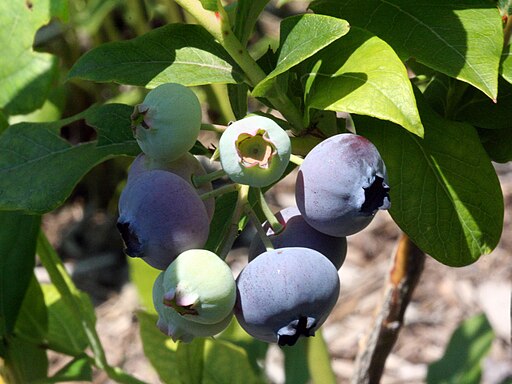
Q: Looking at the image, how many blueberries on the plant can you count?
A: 9